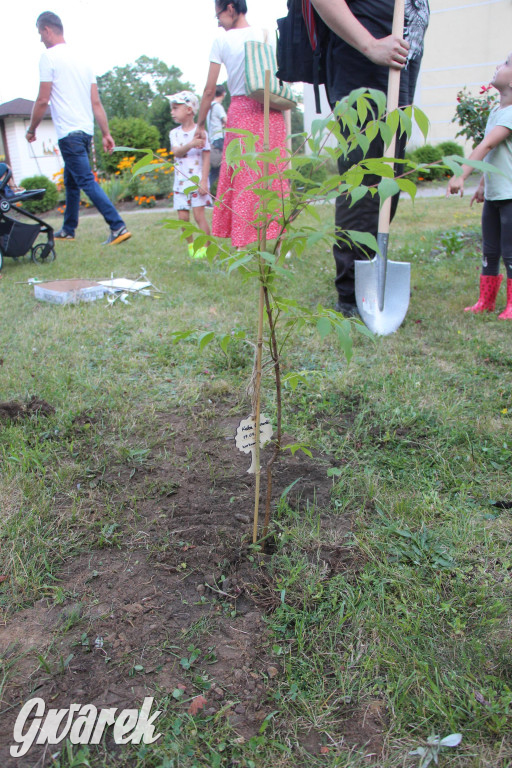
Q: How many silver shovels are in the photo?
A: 1